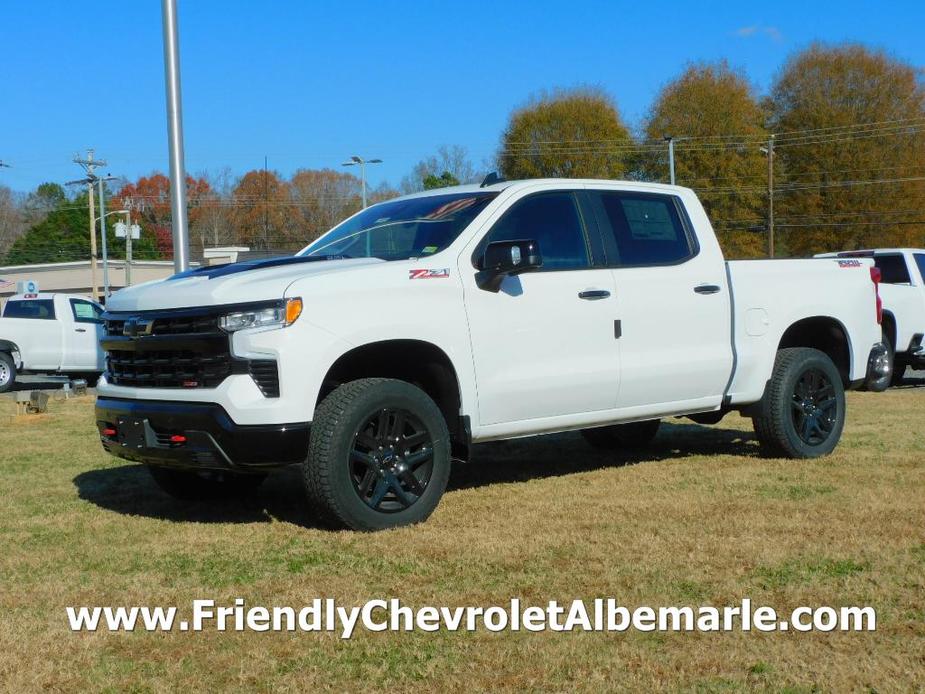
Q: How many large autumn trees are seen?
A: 3